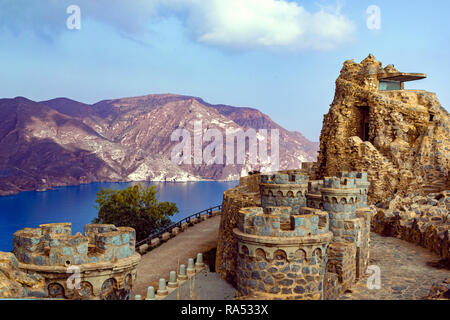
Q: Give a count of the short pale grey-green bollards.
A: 7